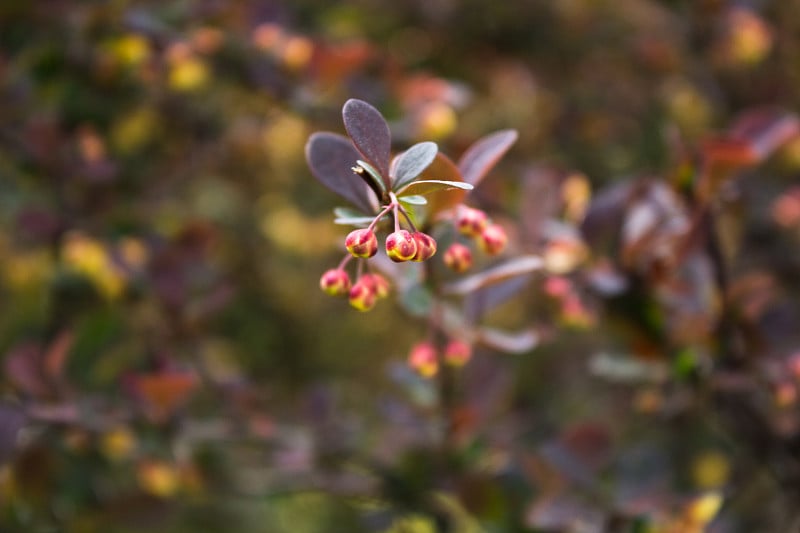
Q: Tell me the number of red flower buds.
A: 11